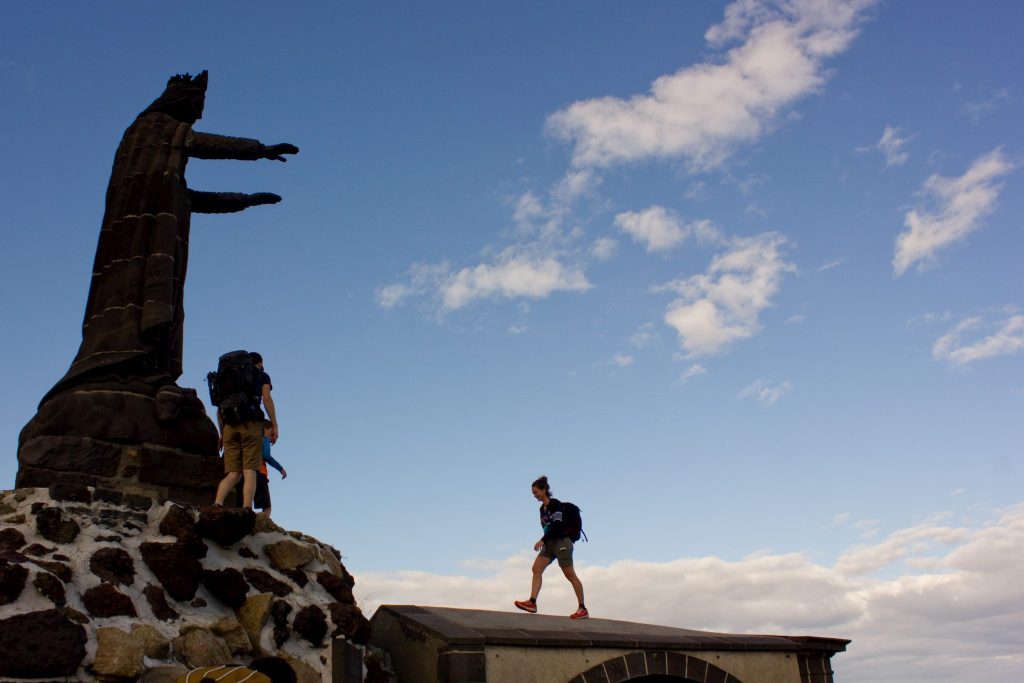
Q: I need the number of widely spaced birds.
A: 0